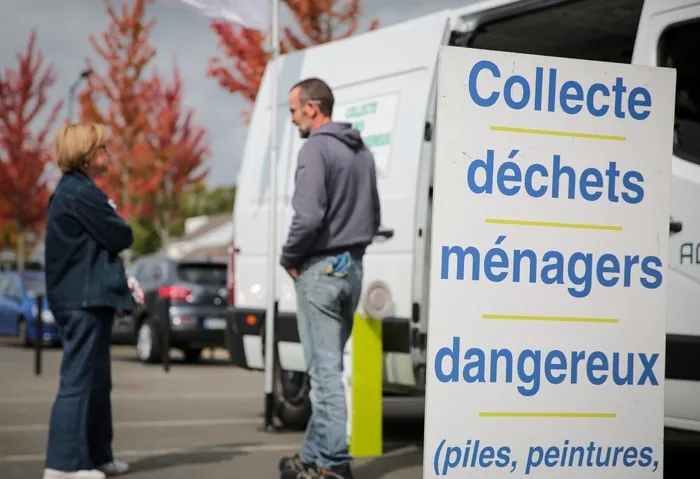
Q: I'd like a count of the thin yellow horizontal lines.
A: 4